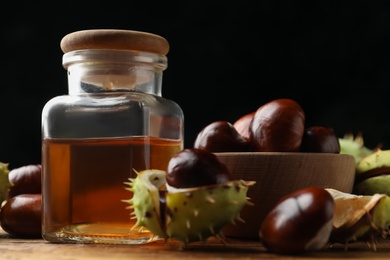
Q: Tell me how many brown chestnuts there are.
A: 8